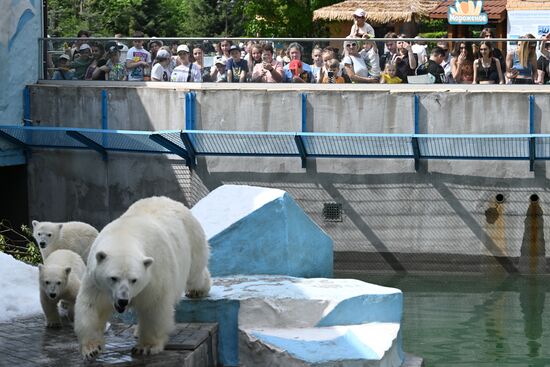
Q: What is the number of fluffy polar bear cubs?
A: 2